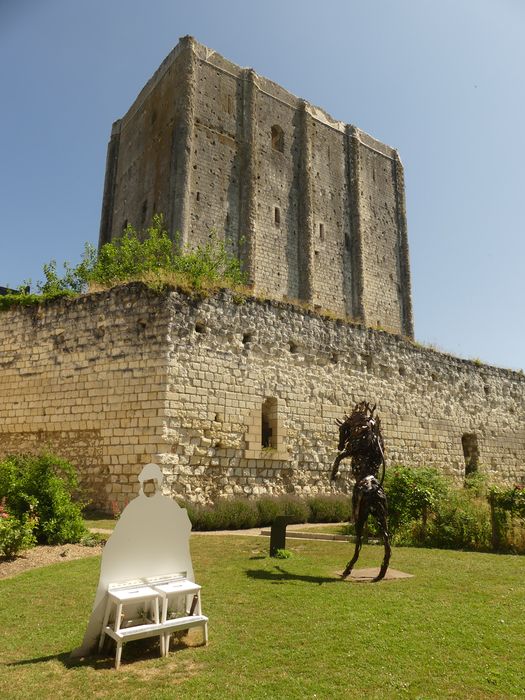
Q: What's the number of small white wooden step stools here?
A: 2